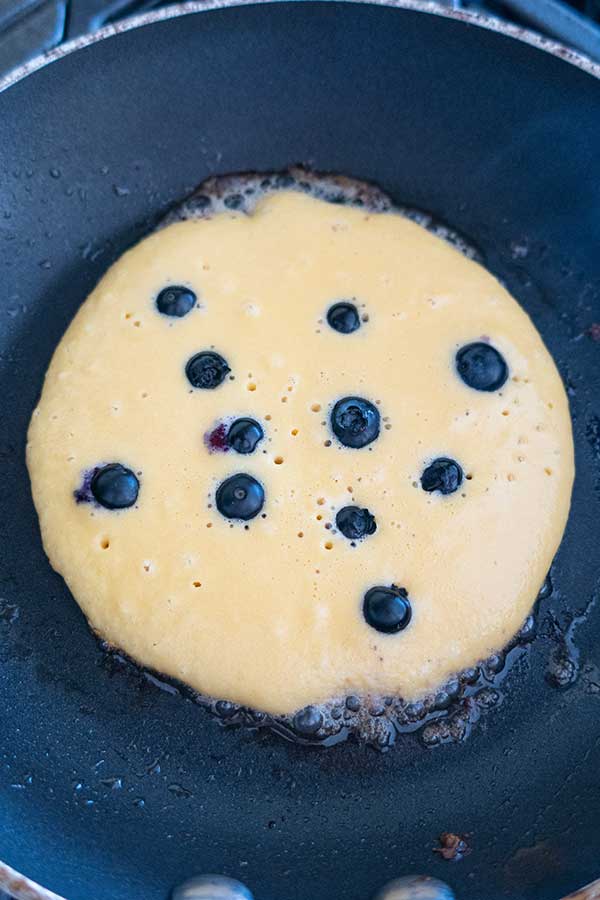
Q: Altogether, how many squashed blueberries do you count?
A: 2